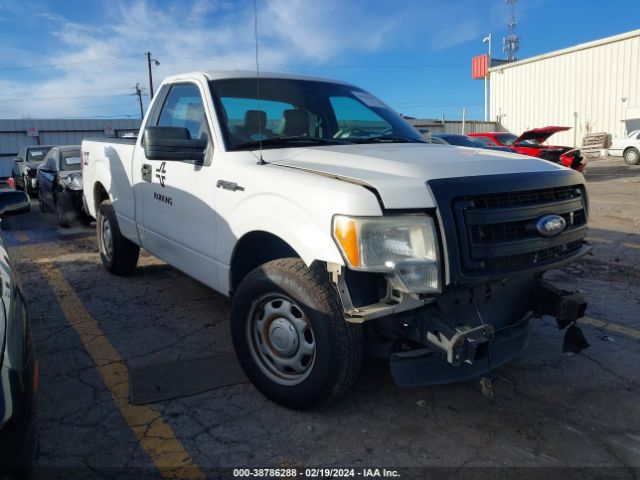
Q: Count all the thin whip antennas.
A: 1